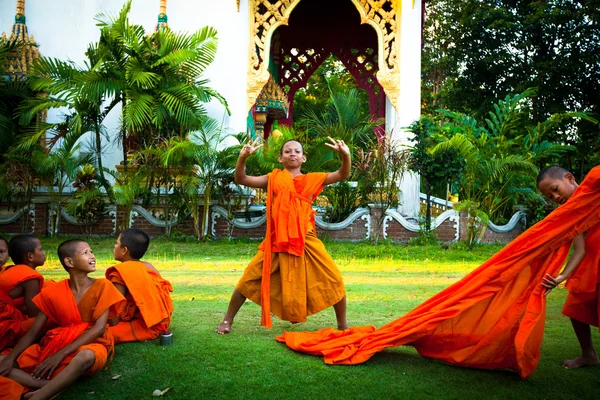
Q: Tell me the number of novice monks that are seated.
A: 4